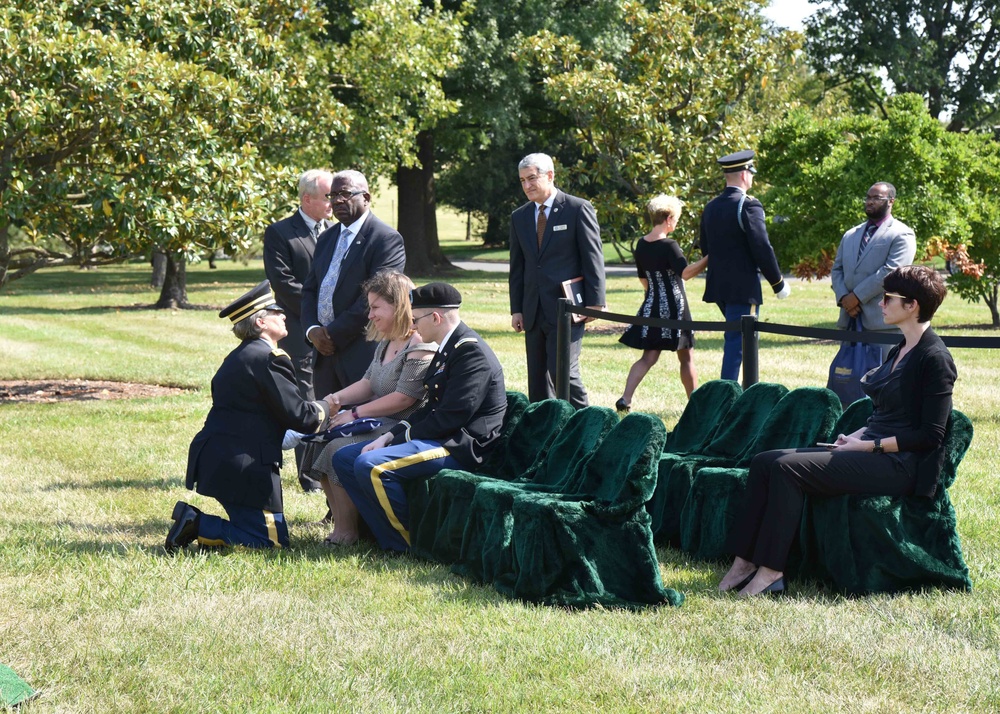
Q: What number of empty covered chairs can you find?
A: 7